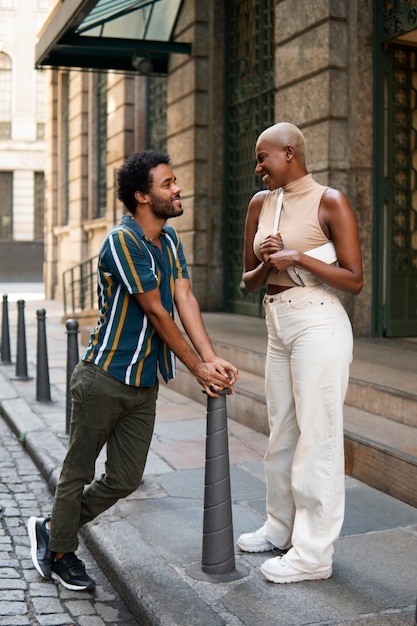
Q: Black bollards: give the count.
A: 5